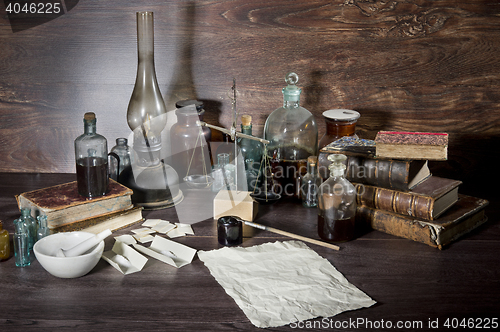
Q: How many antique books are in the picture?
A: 6